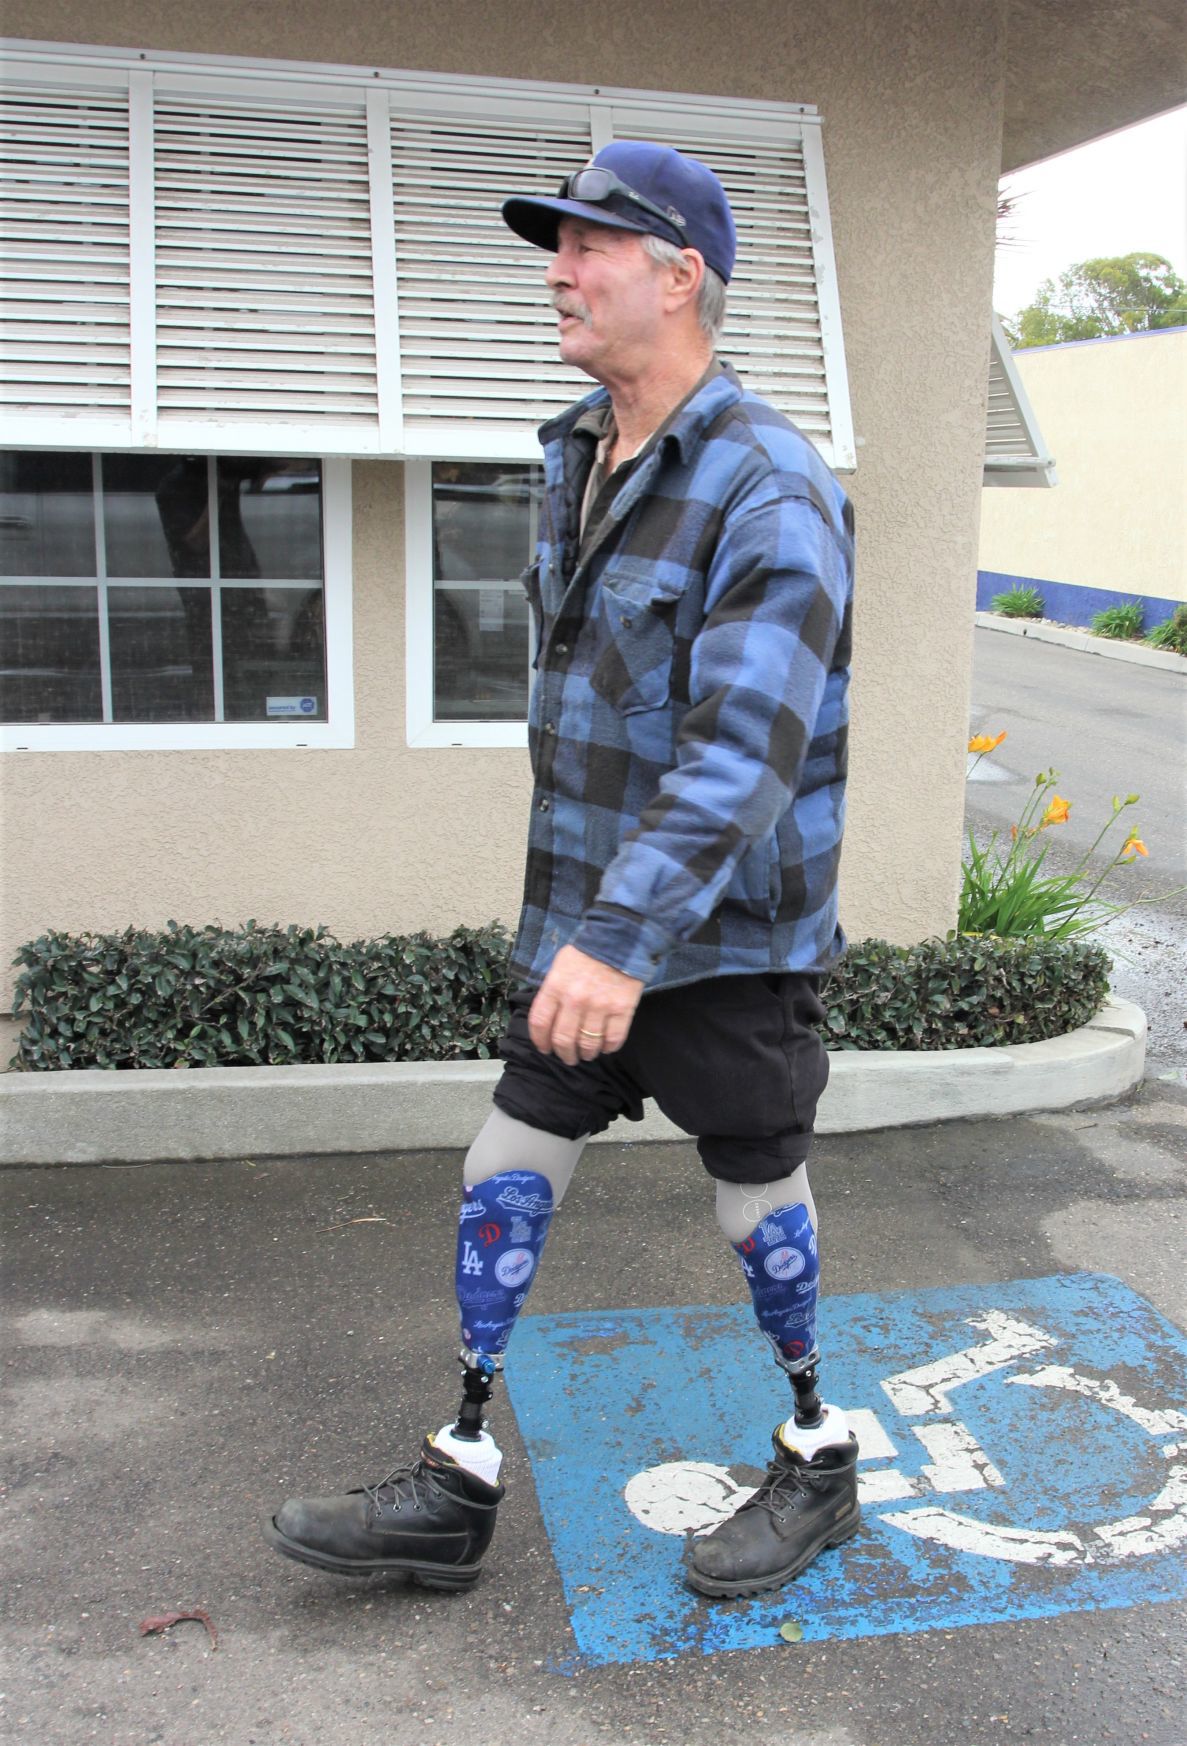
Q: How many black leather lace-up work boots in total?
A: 2